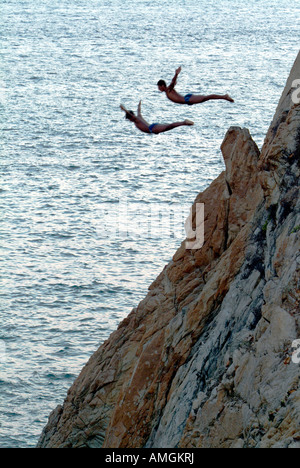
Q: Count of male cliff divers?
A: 2